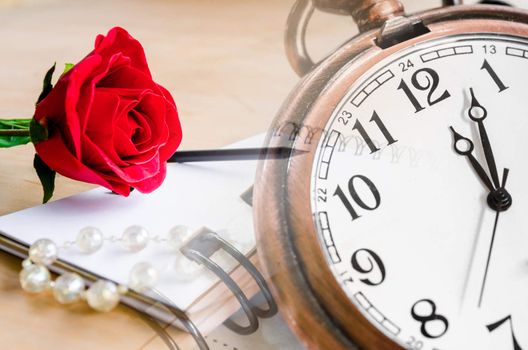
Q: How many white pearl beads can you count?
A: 9